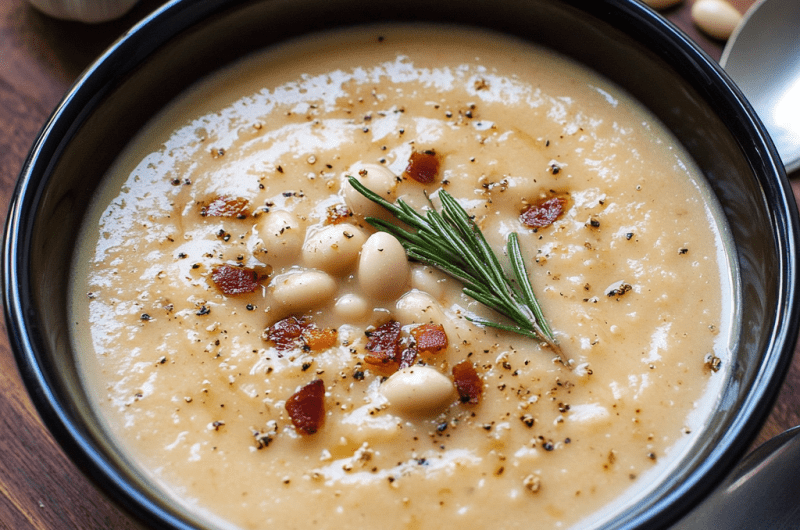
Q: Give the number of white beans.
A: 11